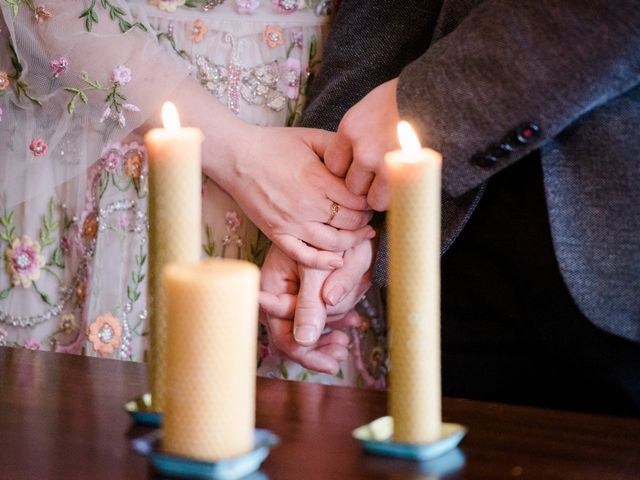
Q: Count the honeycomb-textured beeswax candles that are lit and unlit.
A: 3